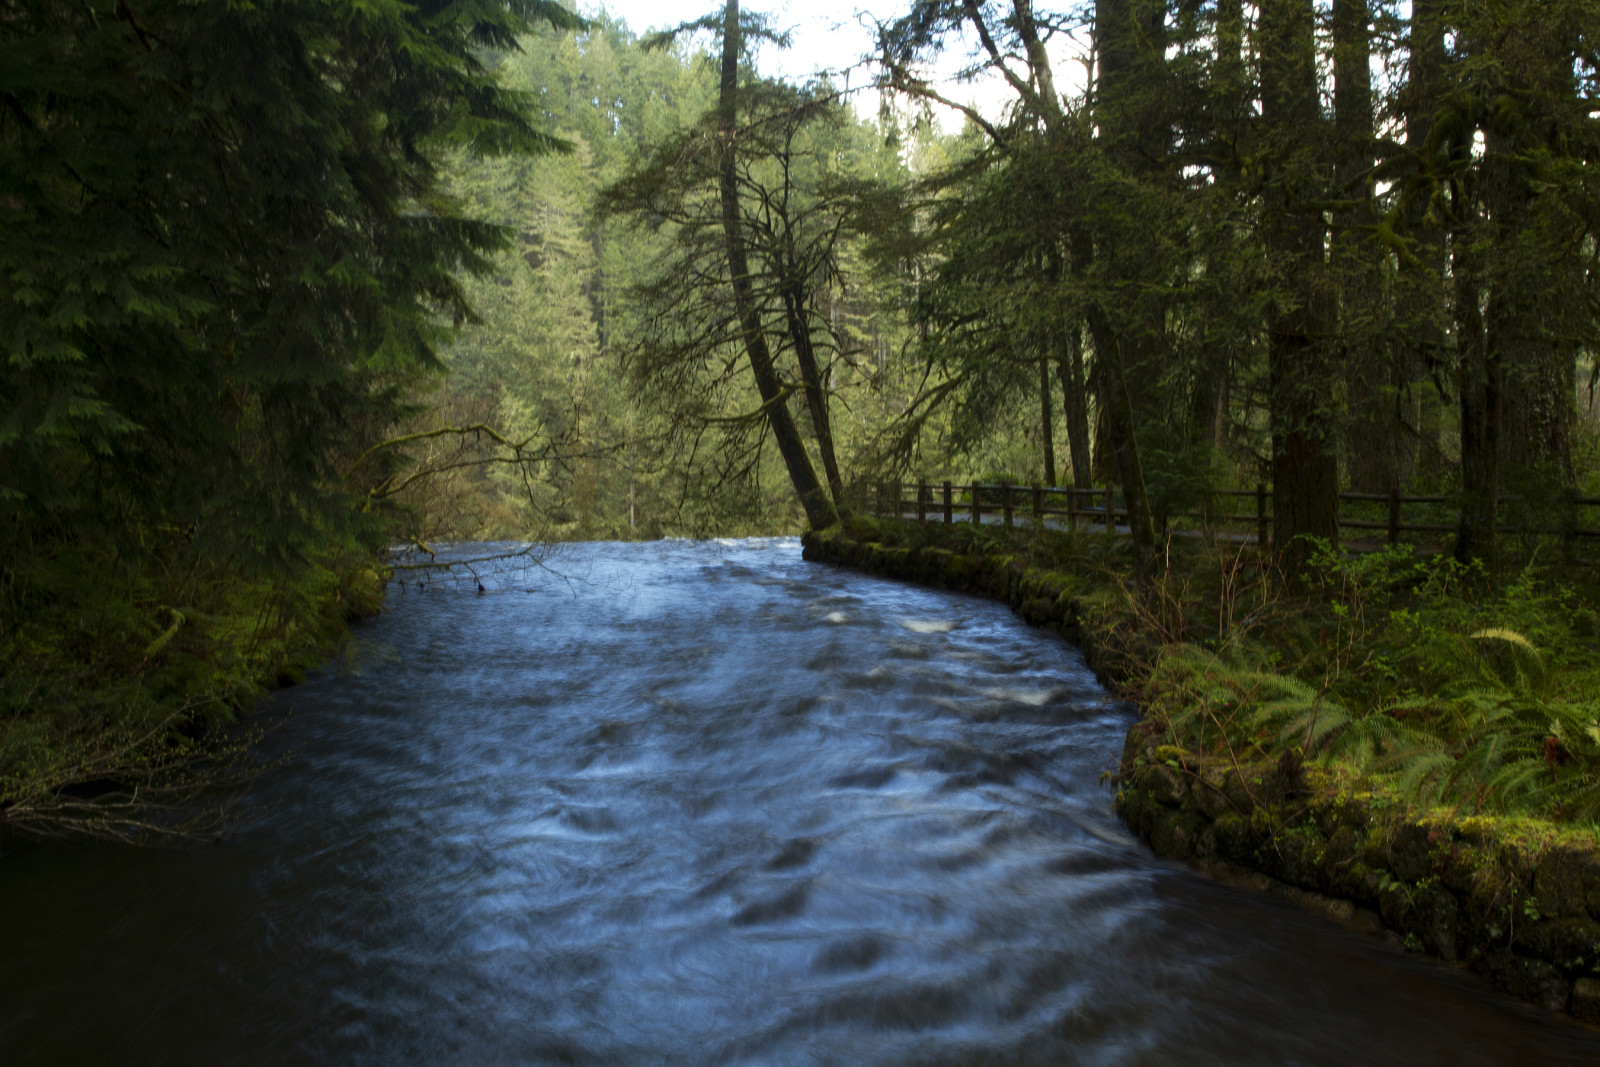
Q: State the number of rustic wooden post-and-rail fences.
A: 1